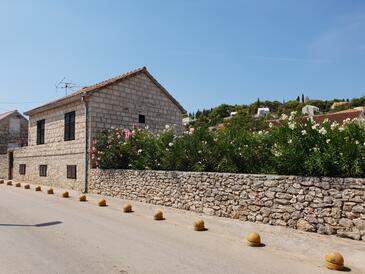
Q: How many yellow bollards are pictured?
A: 14